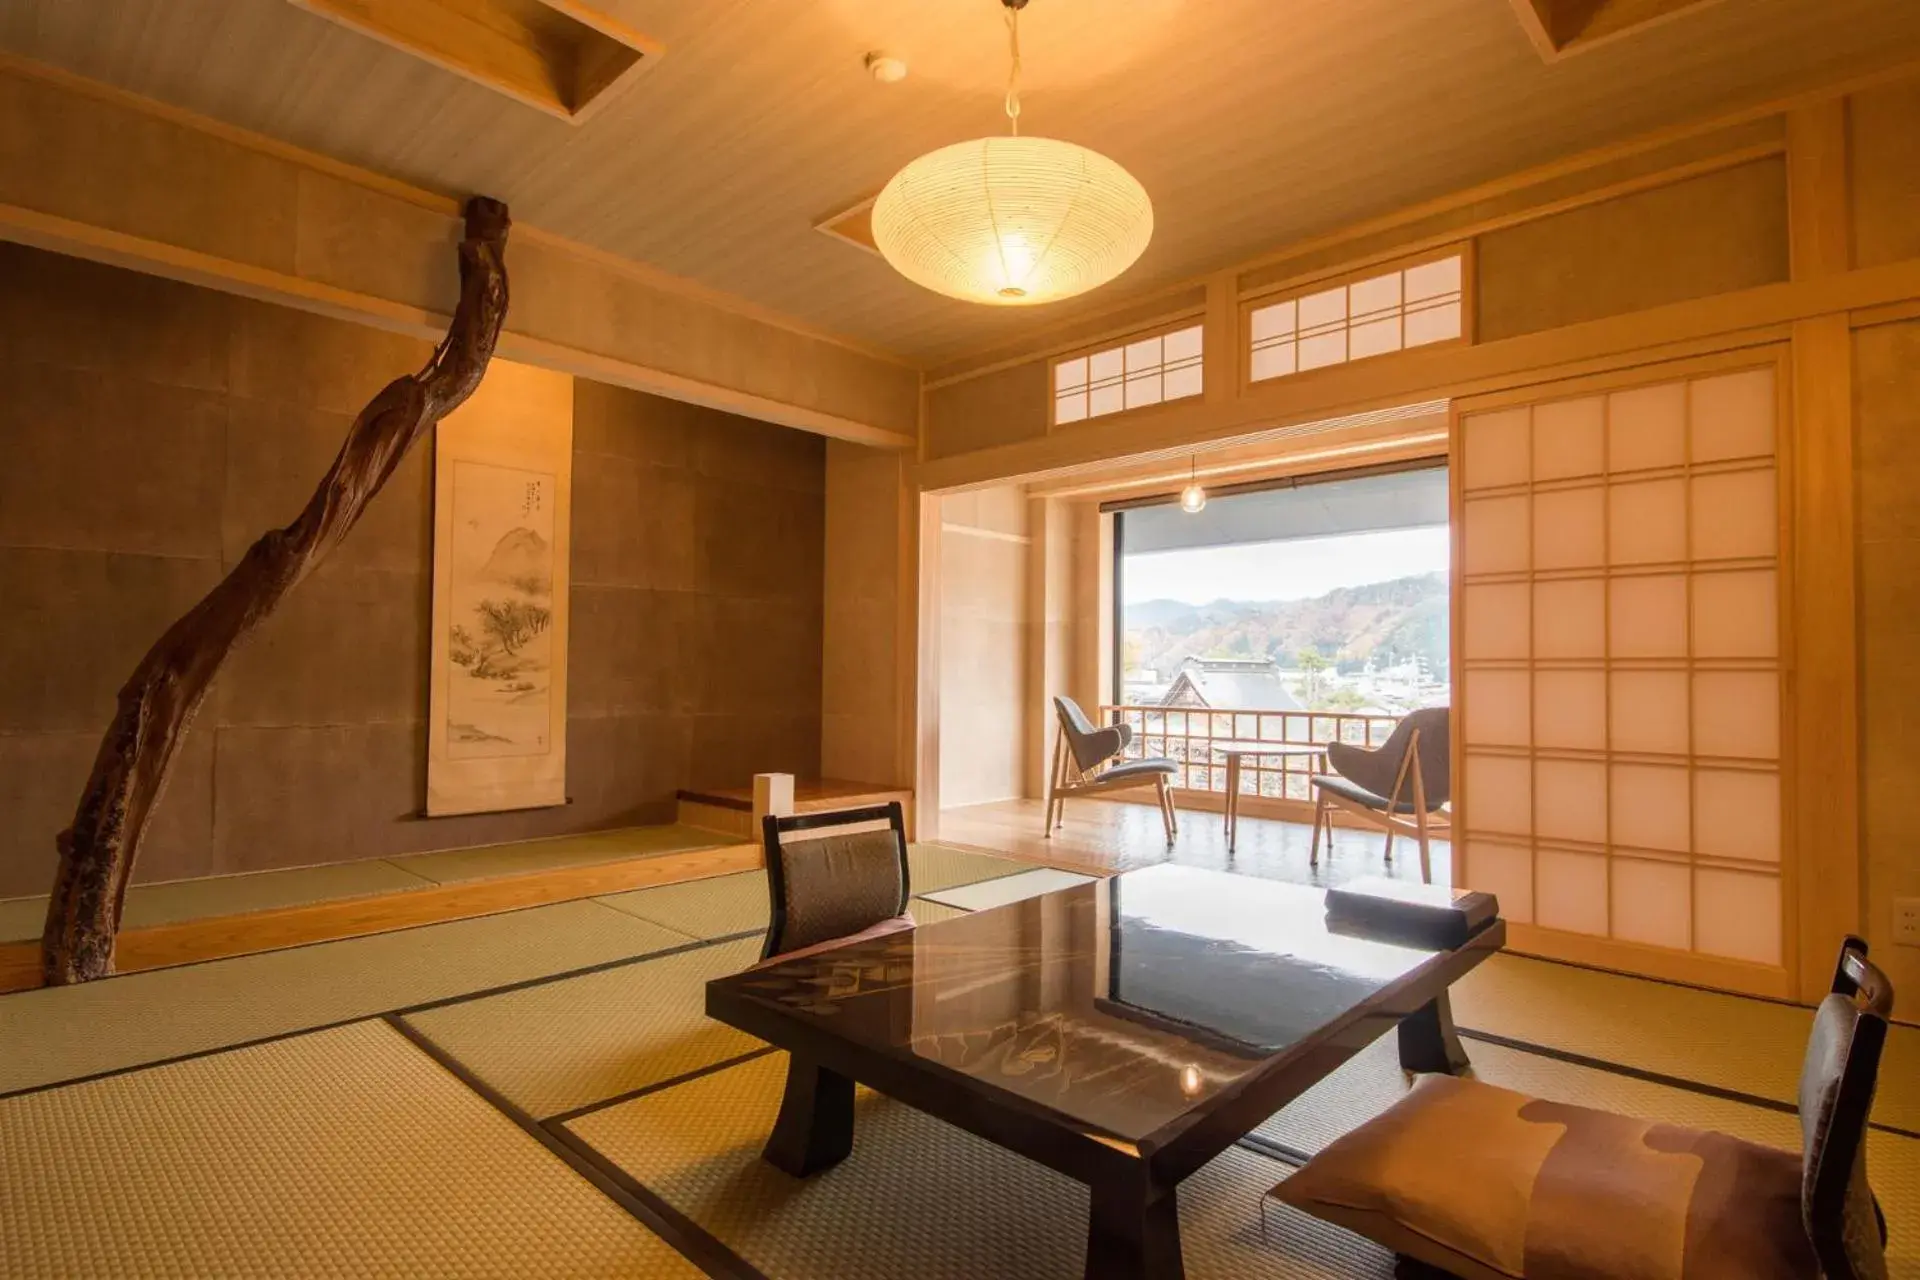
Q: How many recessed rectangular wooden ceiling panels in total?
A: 3